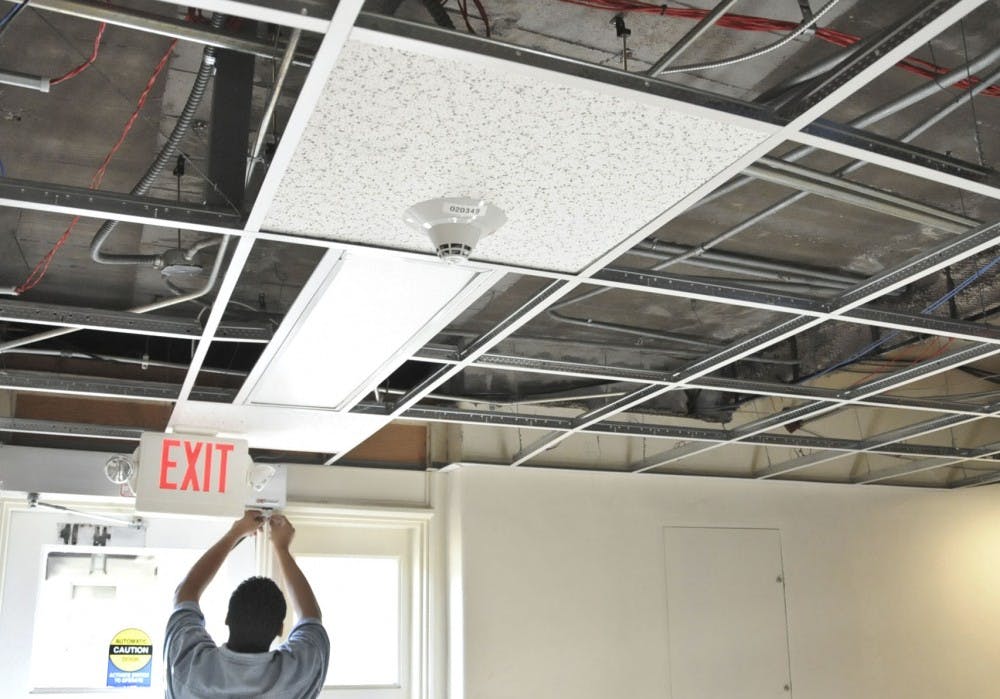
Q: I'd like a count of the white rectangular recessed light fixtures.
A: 1